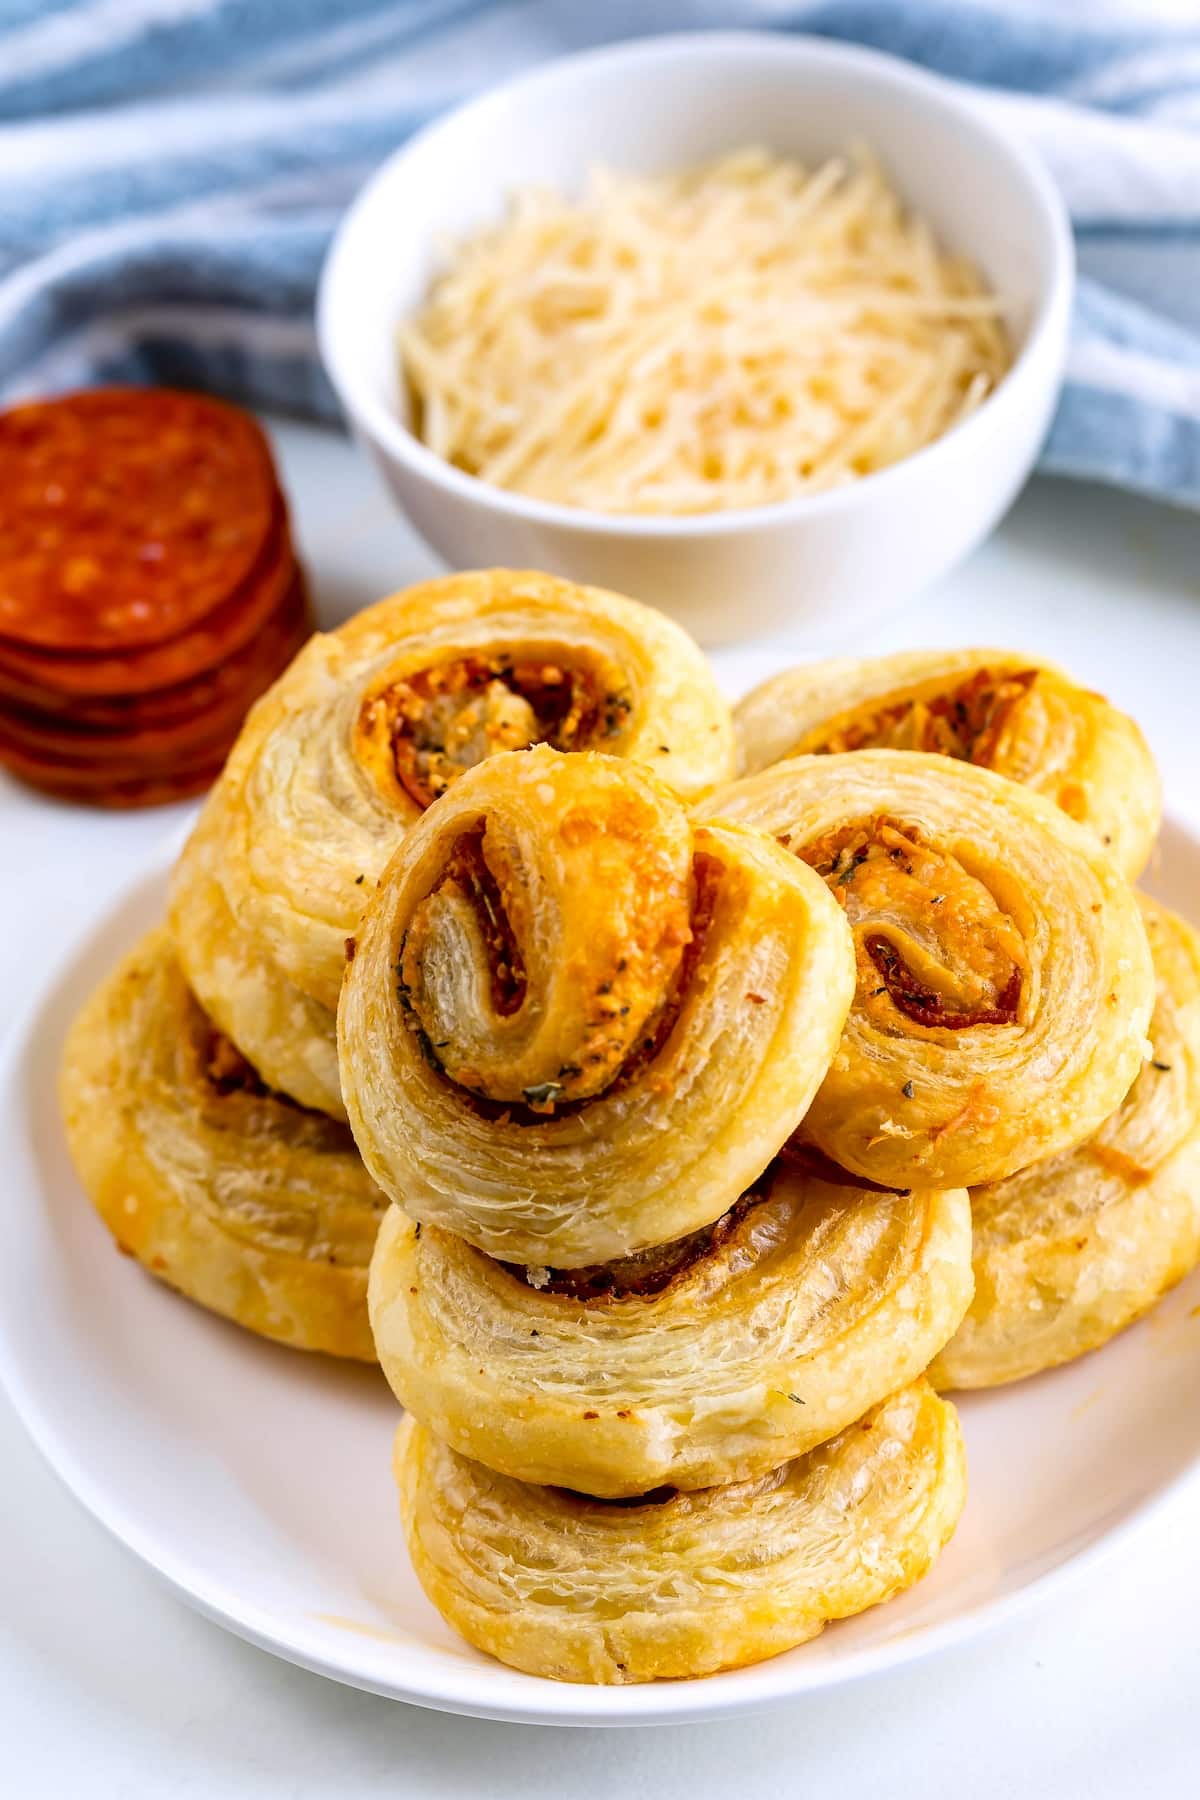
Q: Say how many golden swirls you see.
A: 8